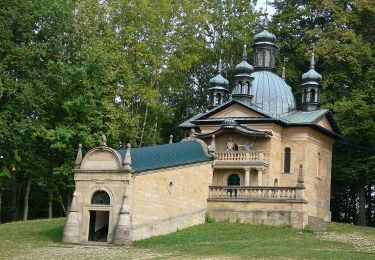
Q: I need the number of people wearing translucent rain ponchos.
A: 0